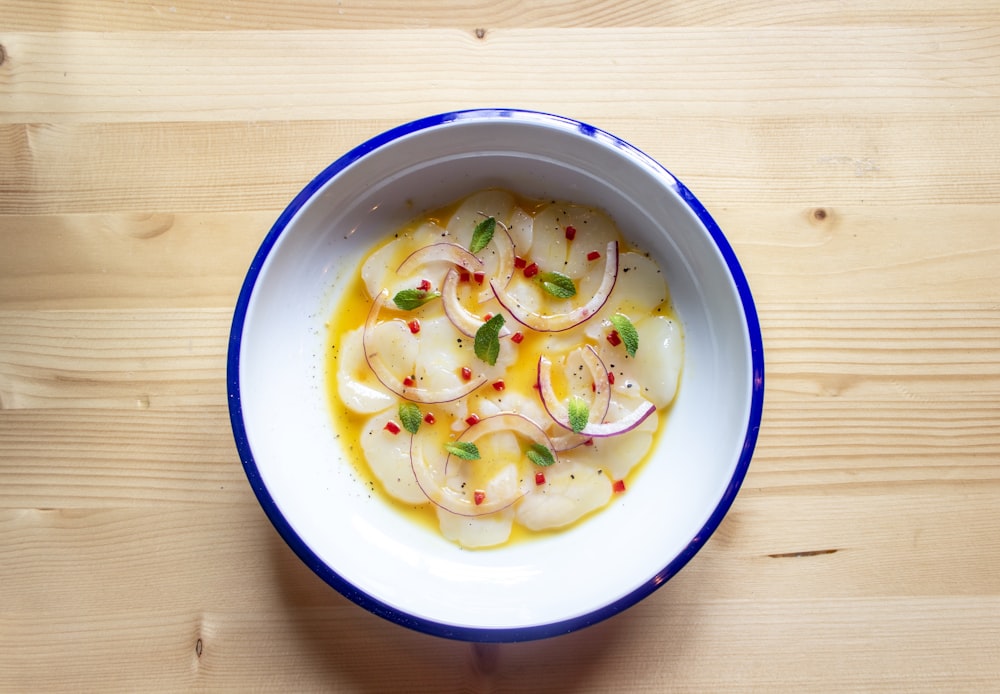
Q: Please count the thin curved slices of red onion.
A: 9